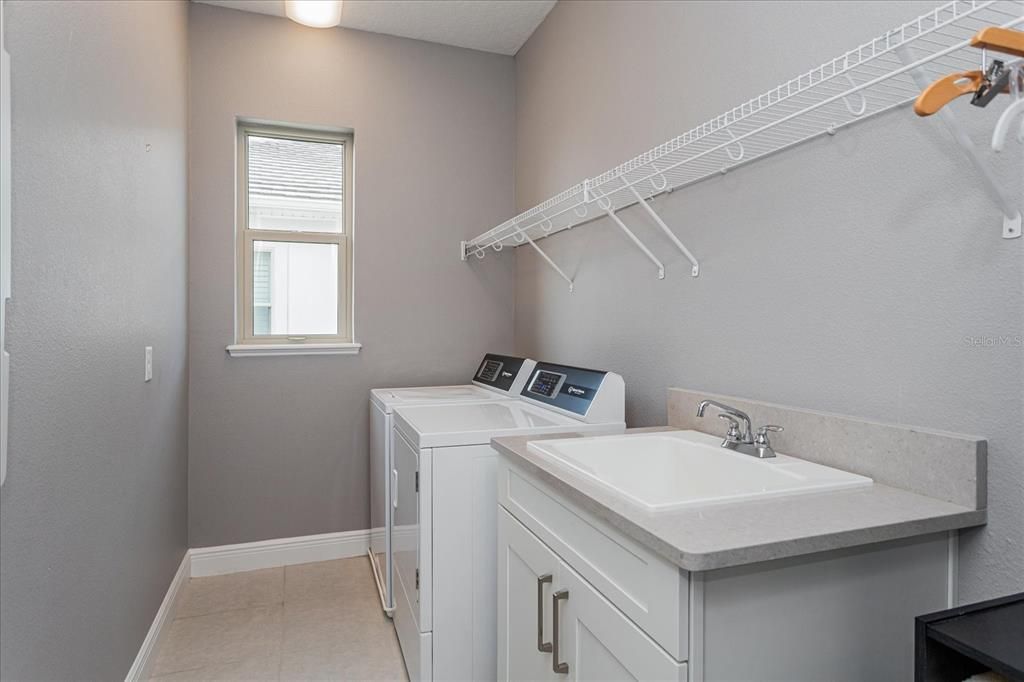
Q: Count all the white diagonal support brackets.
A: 4